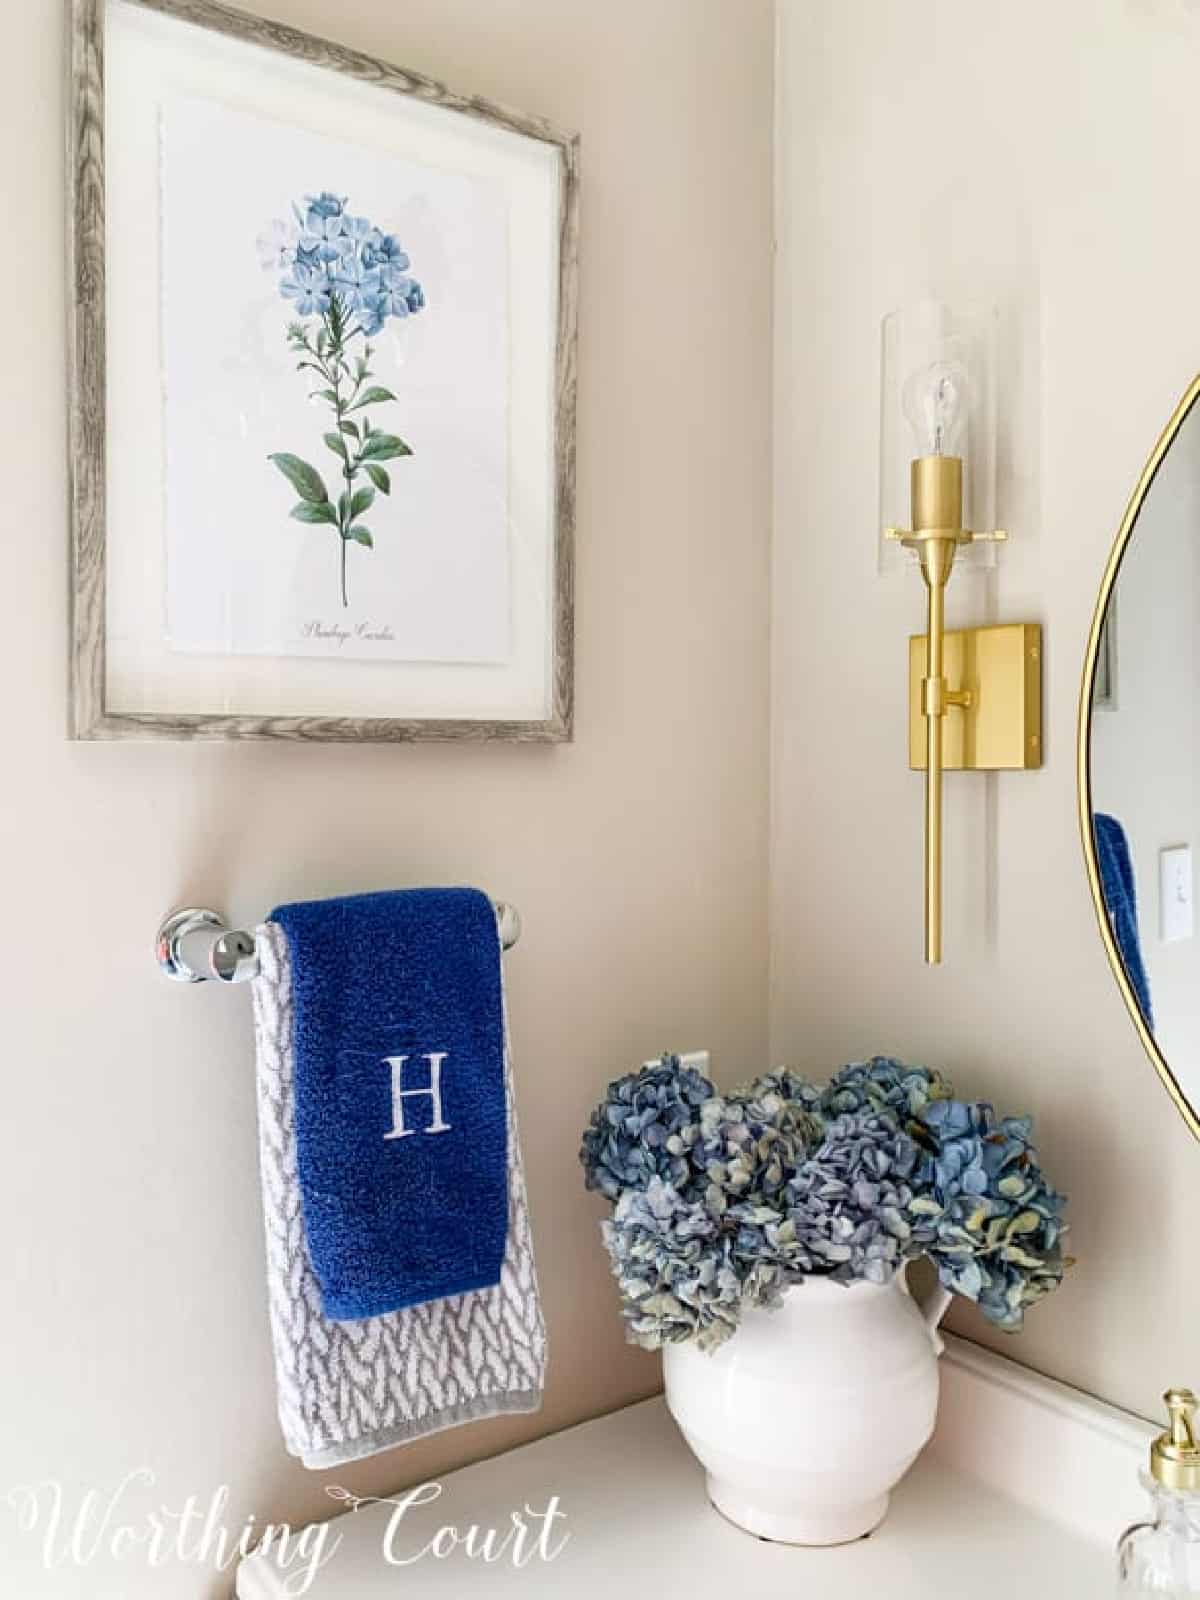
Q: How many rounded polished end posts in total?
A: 2